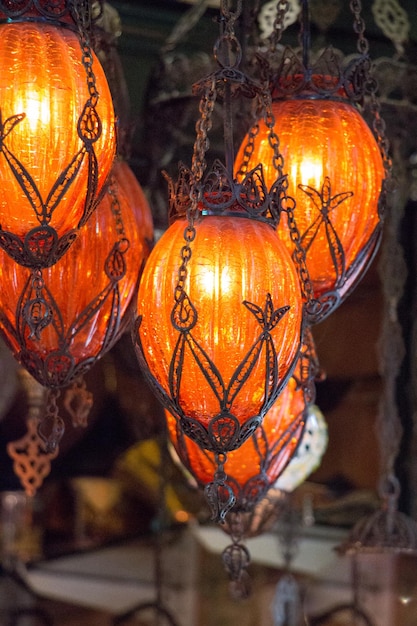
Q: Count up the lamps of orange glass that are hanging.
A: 5